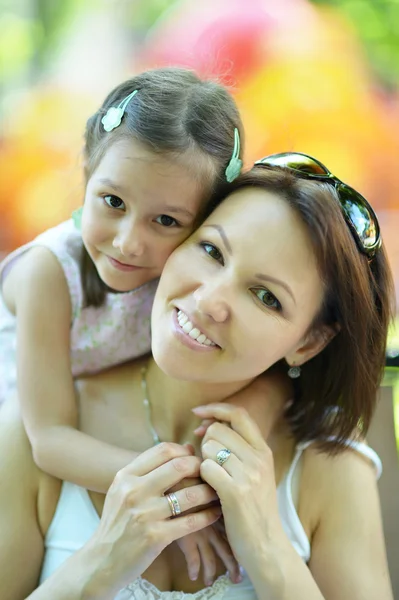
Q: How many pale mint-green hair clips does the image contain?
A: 2